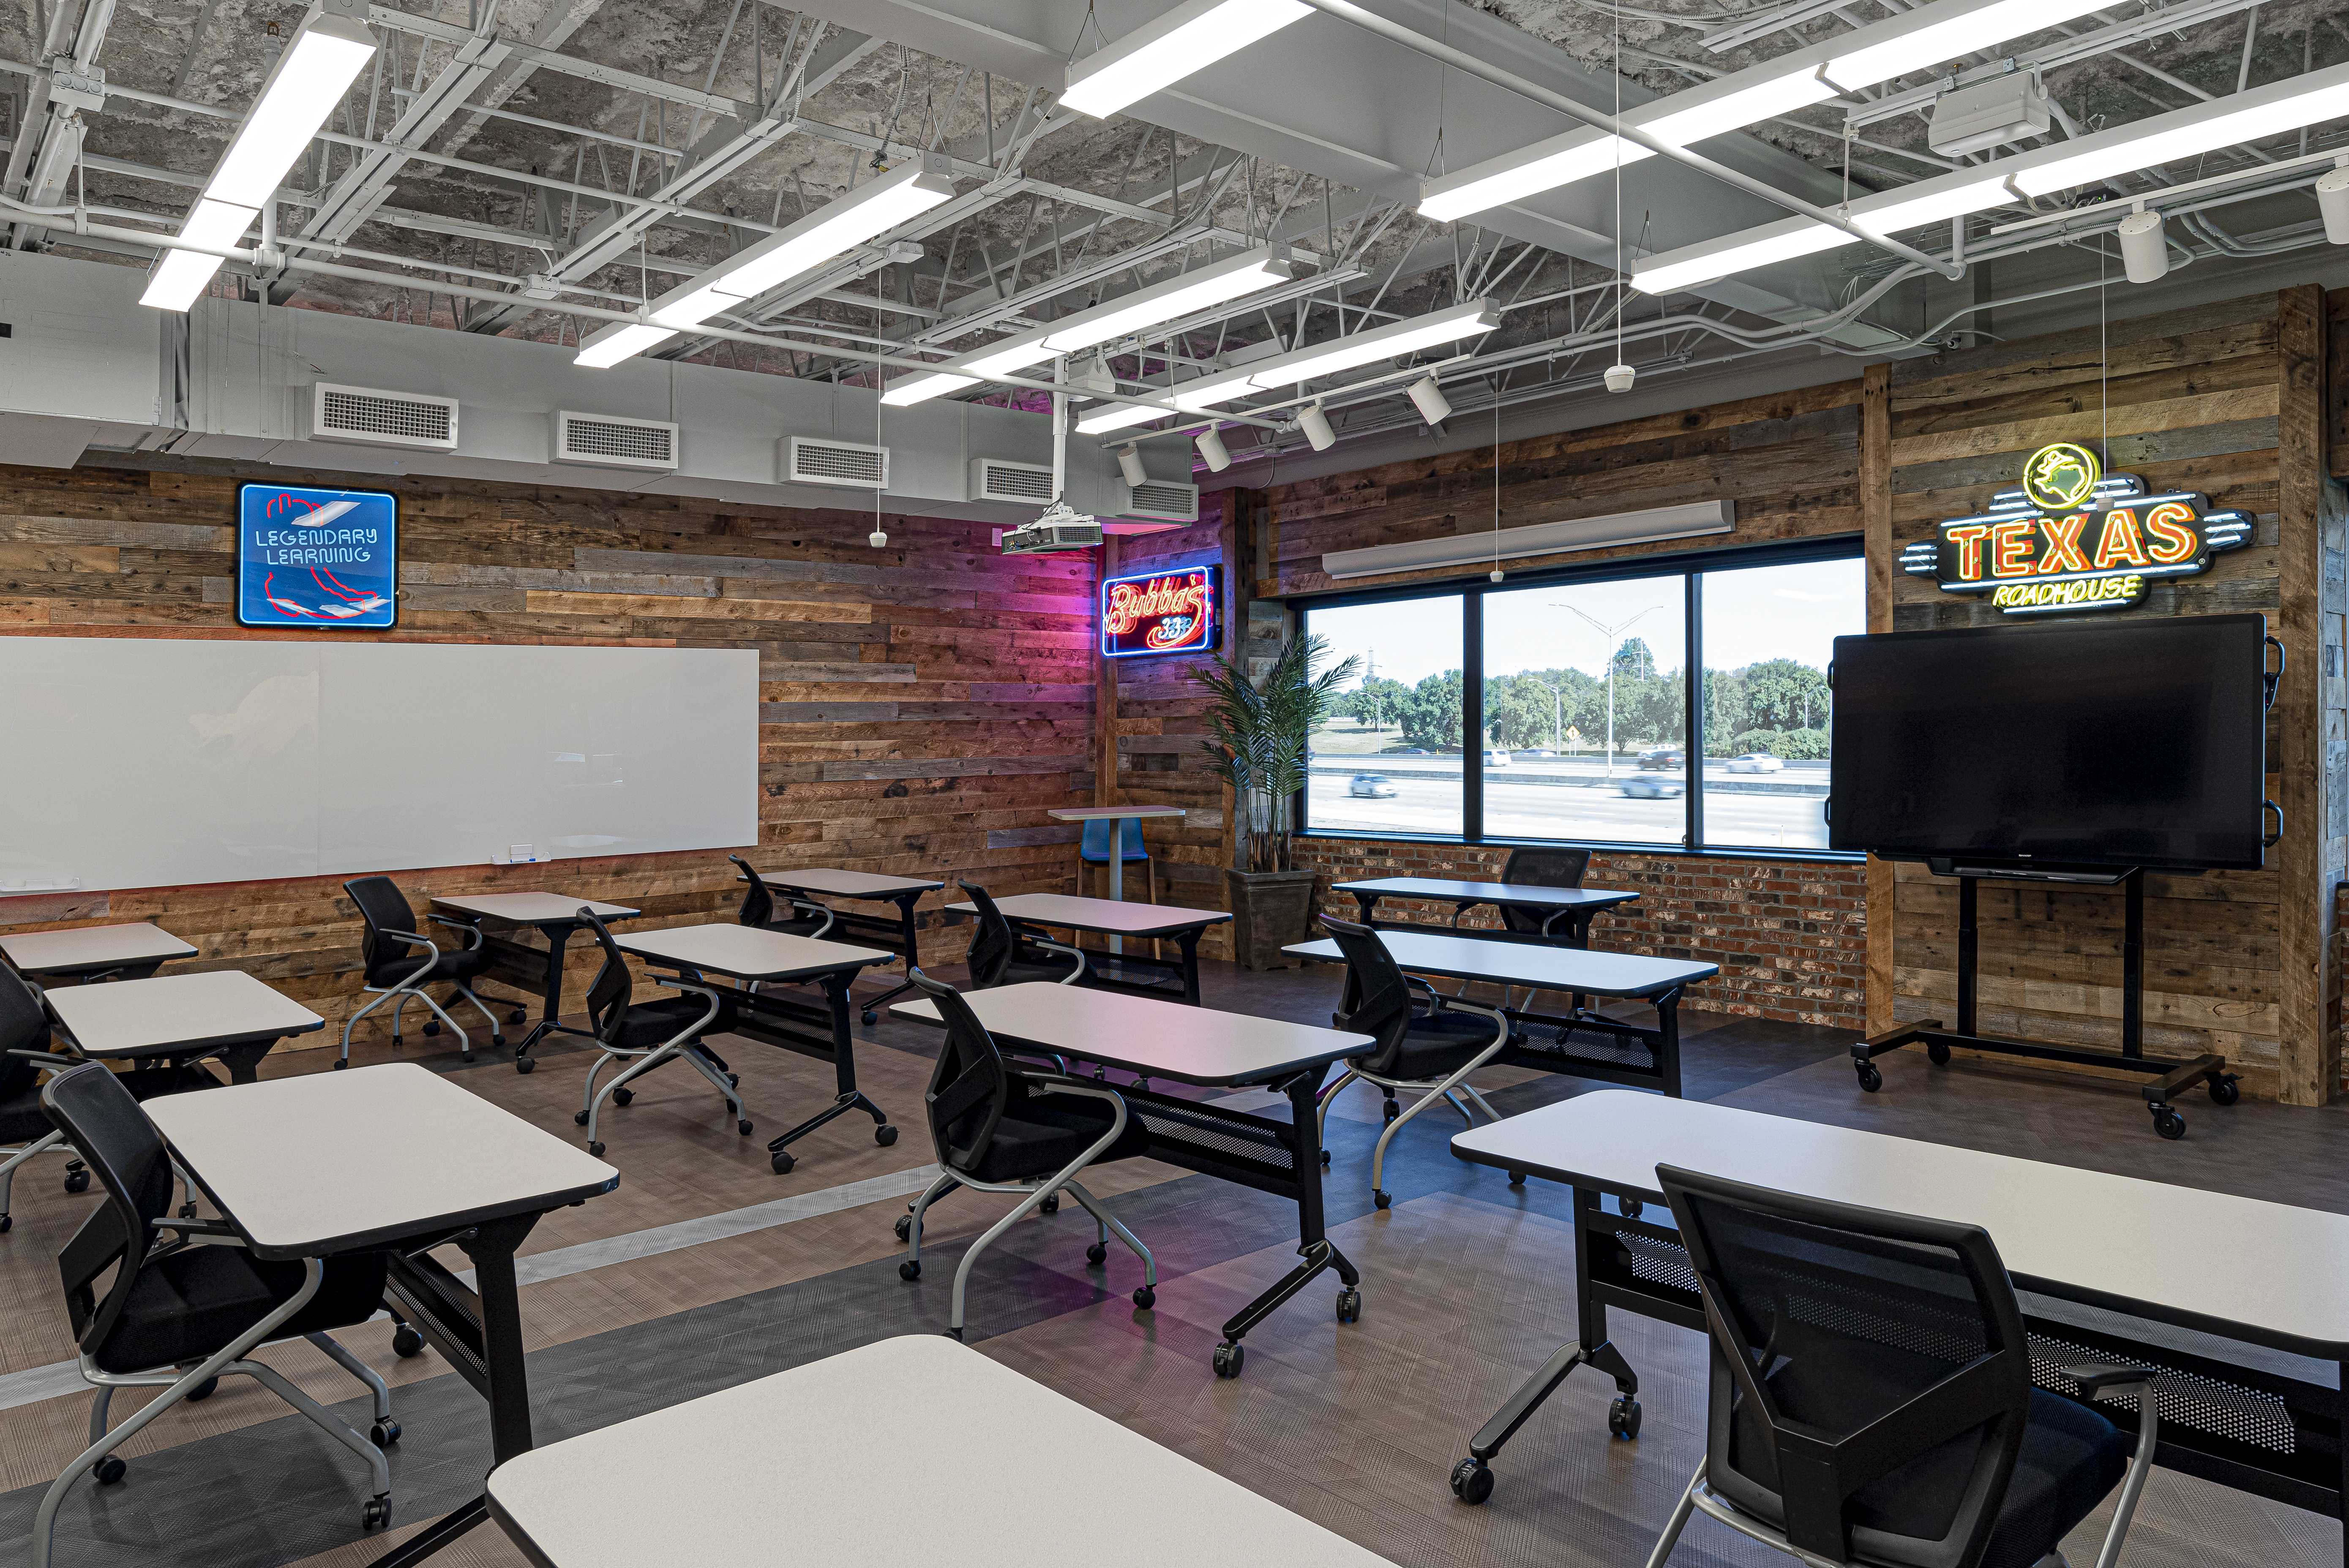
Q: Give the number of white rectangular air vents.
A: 5